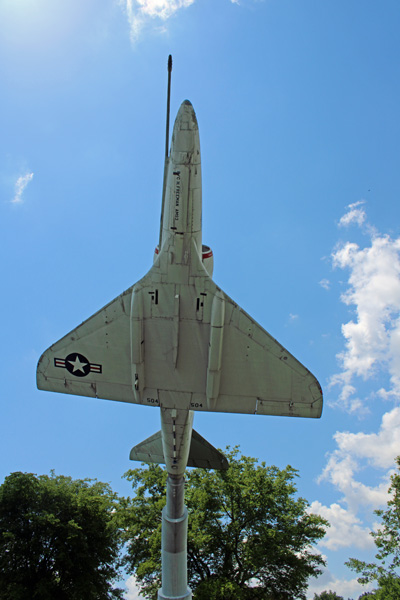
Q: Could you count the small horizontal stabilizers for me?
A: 2